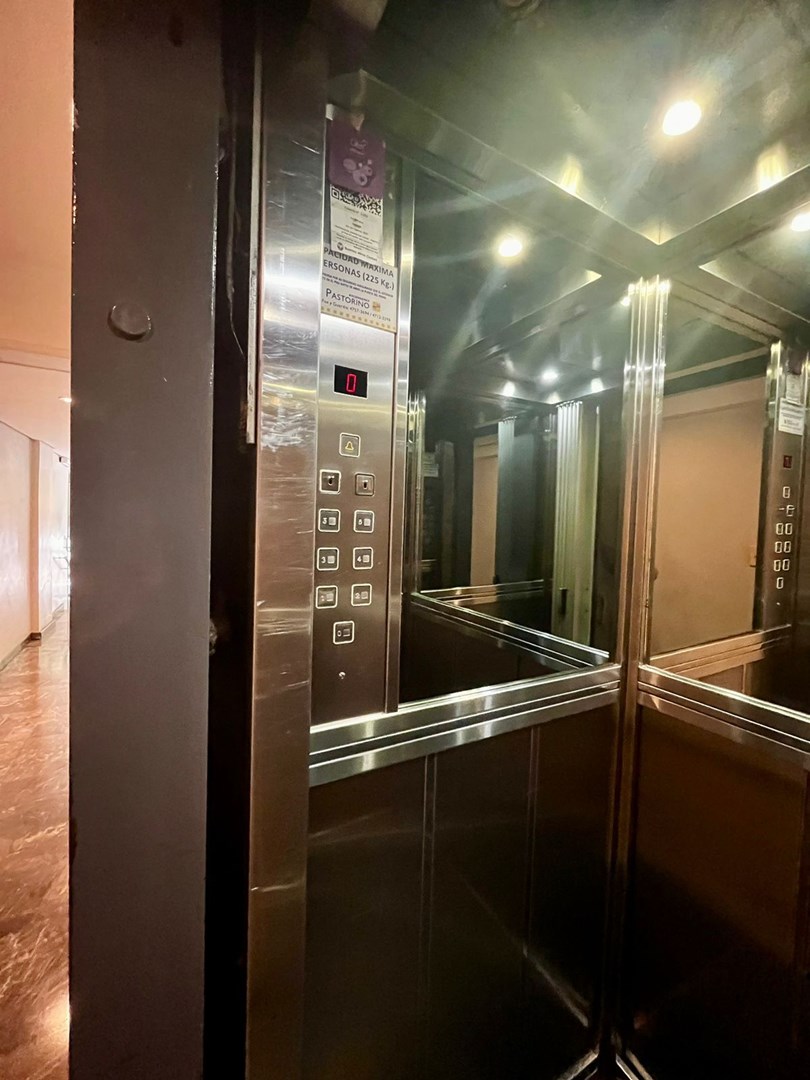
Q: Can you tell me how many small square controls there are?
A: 10